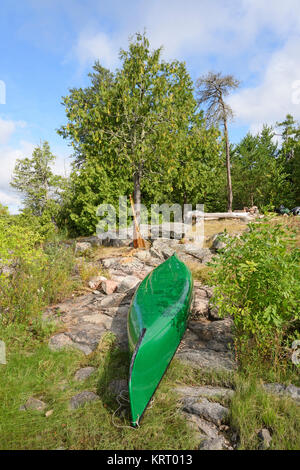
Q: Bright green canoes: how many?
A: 1